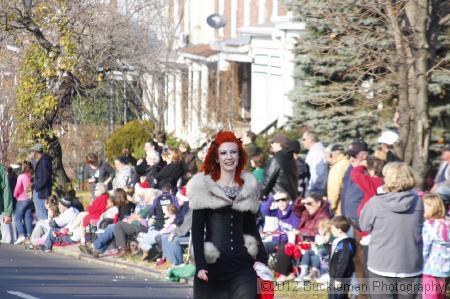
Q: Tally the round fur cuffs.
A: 2